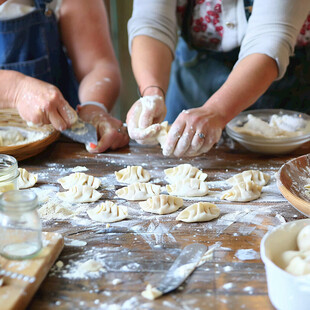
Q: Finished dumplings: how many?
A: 12